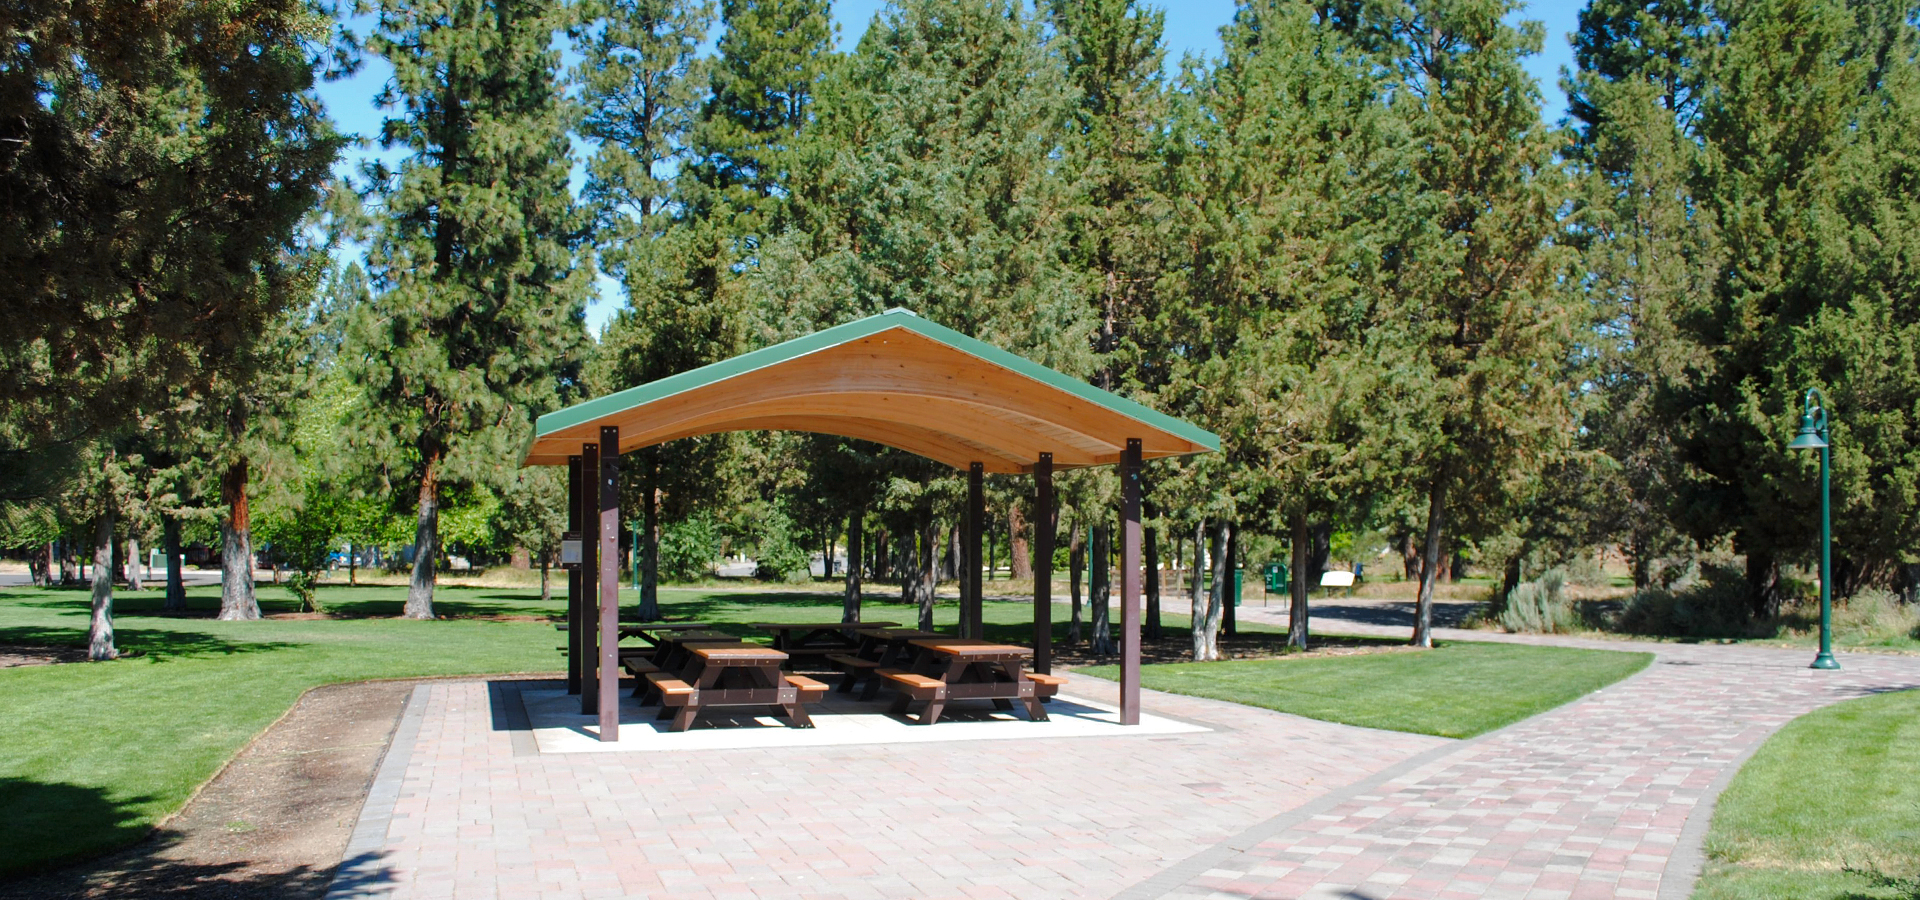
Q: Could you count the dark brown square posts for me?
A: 6